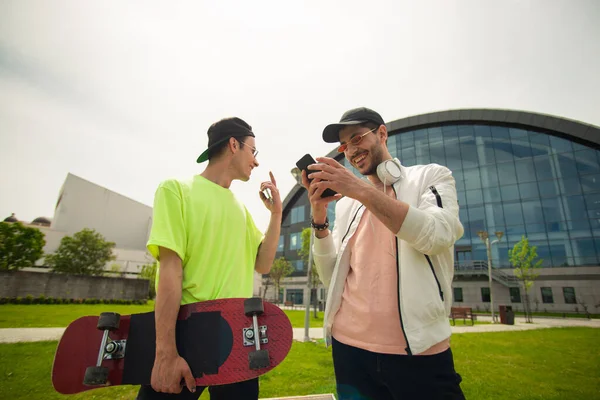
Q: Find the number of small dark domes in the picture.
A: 2